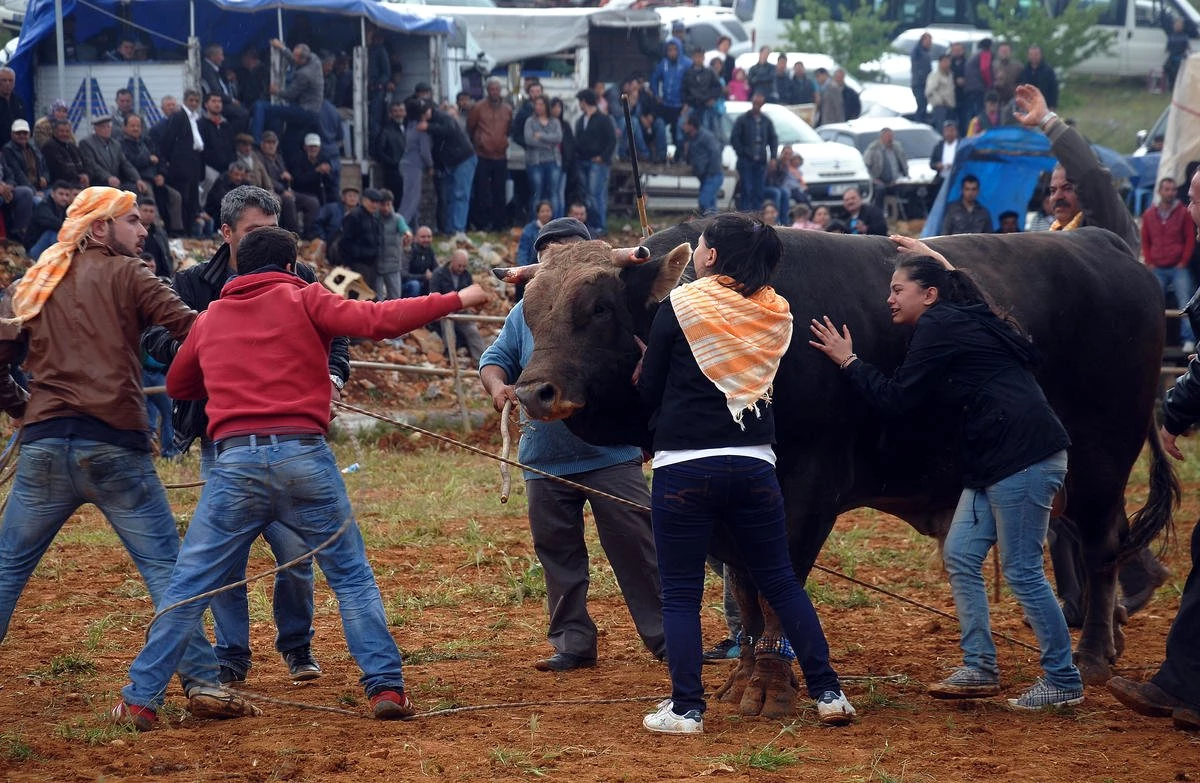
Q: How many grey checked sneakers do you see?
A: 2